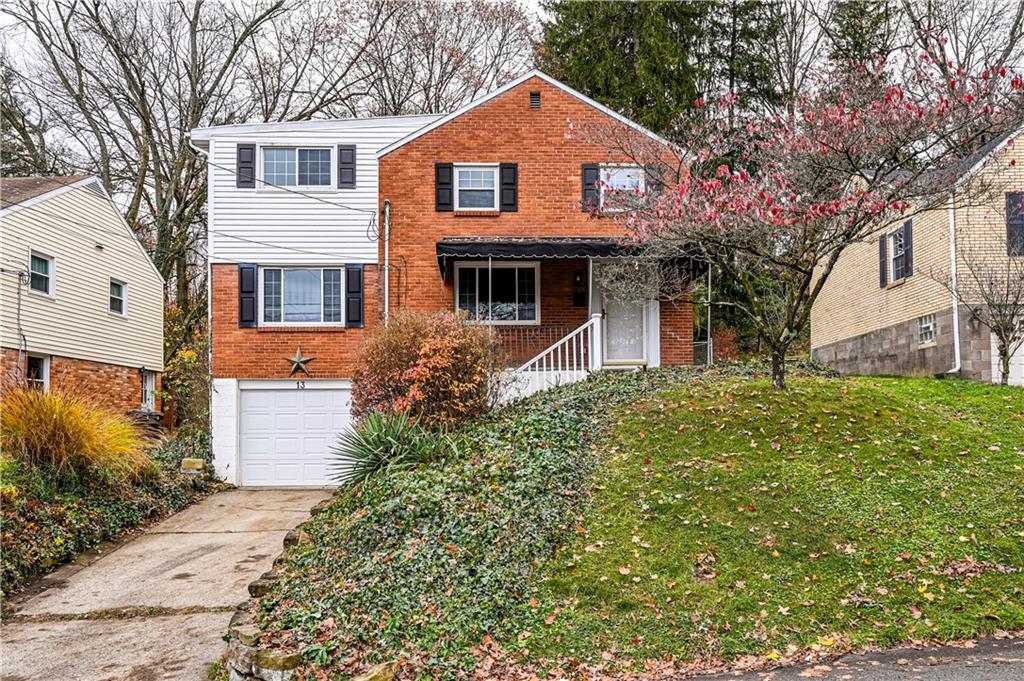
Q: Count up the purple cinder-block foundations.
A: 0